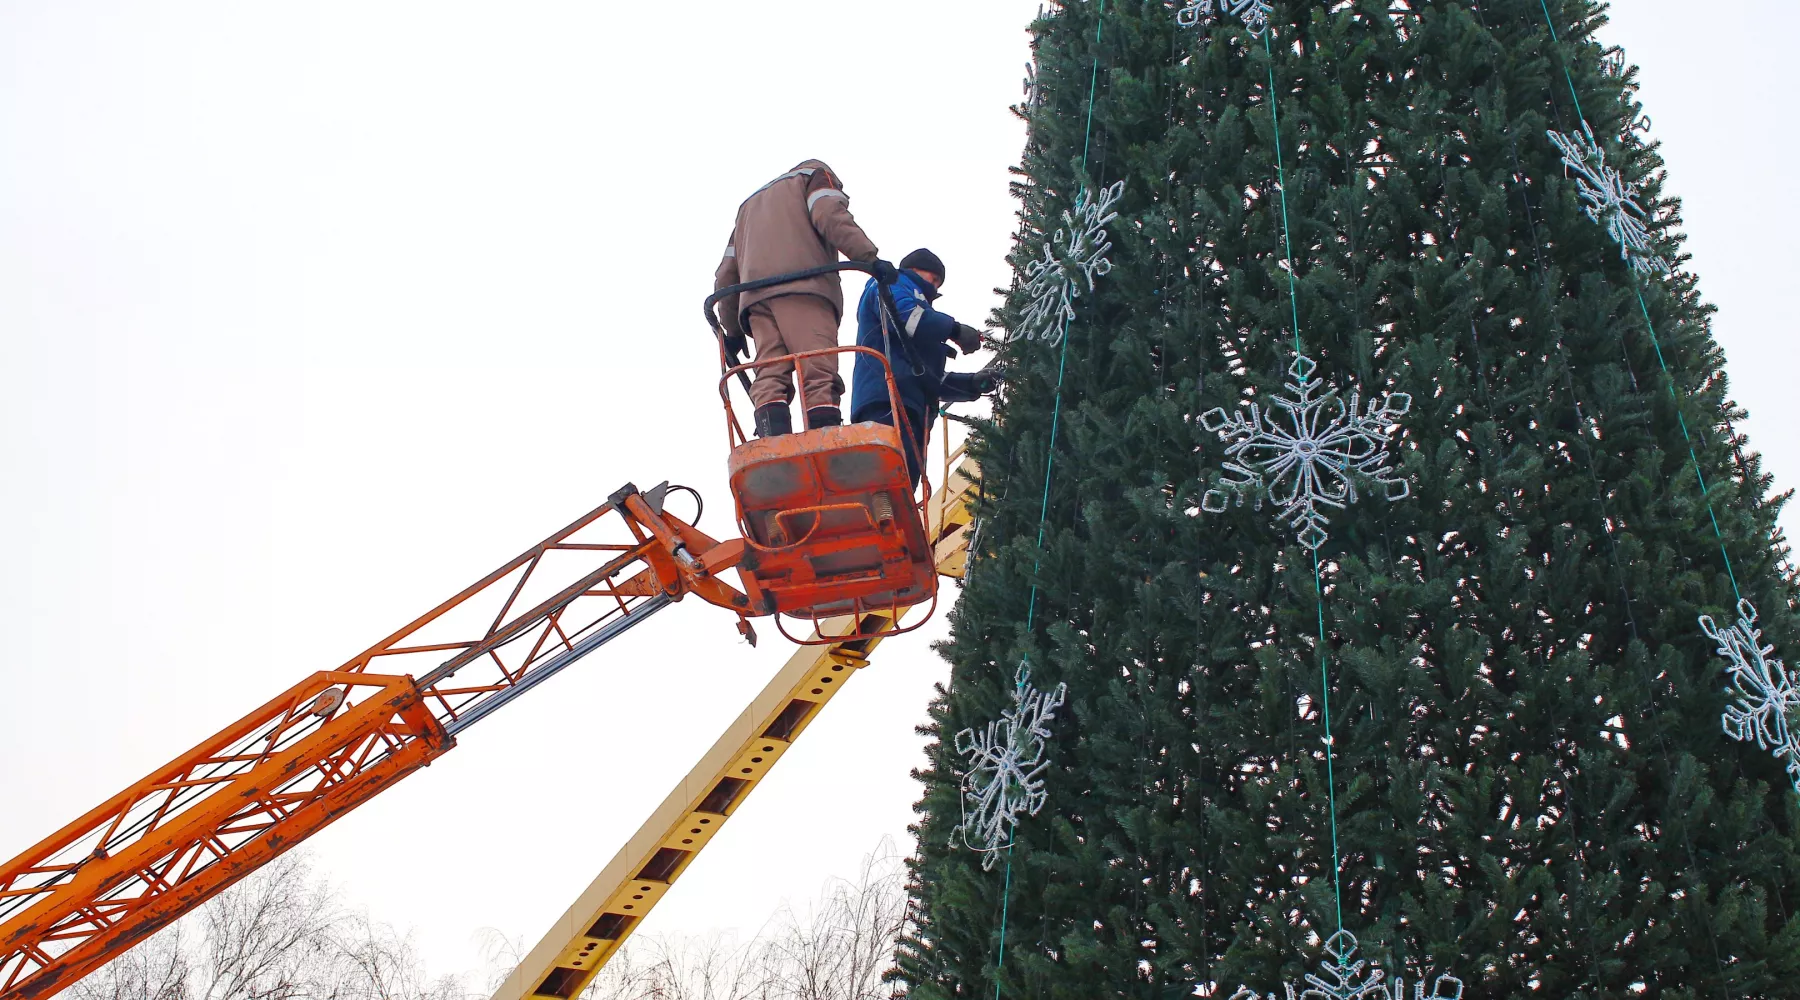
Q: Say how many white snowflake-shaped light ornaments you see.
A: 7